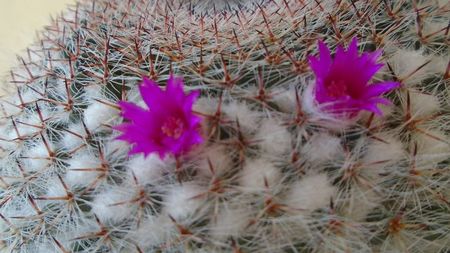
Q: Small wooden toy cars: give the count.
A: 0